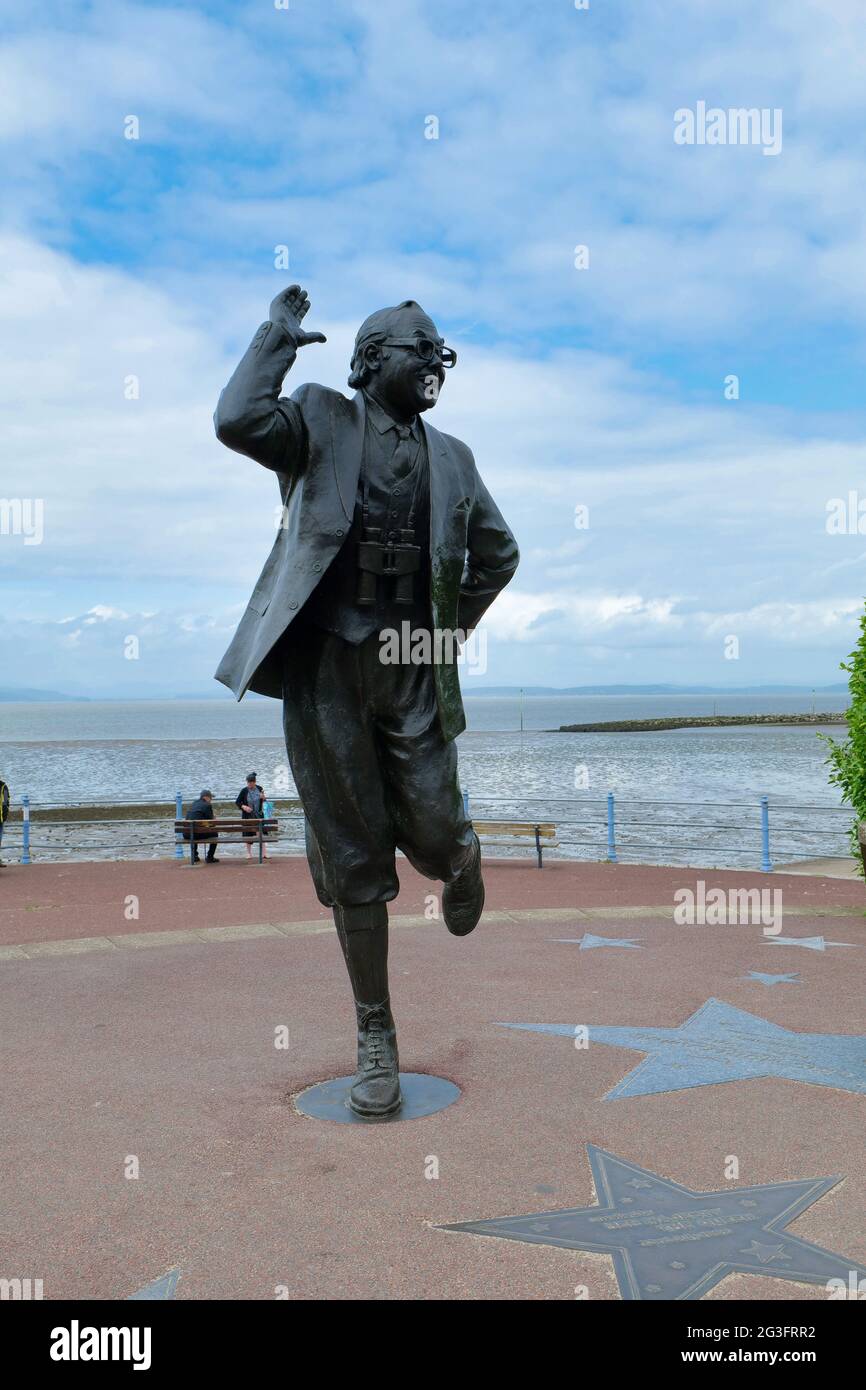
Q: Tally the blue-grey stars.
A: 6